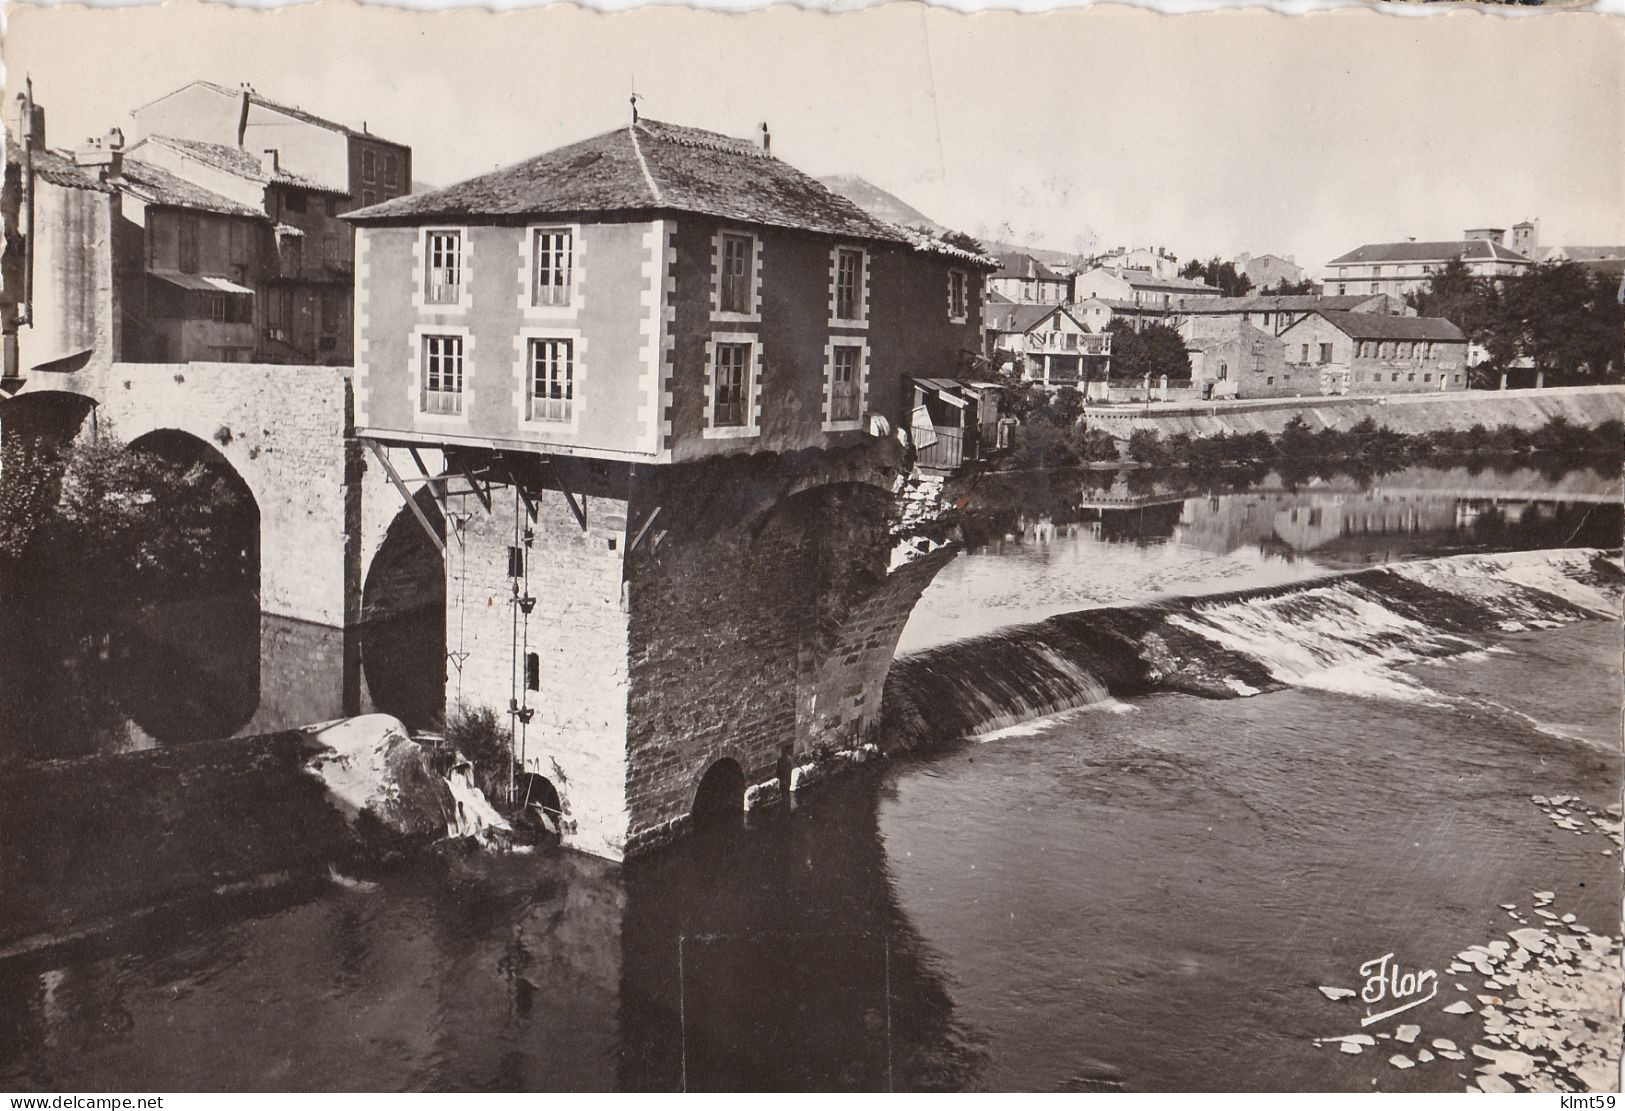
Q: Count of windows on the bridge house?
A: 9